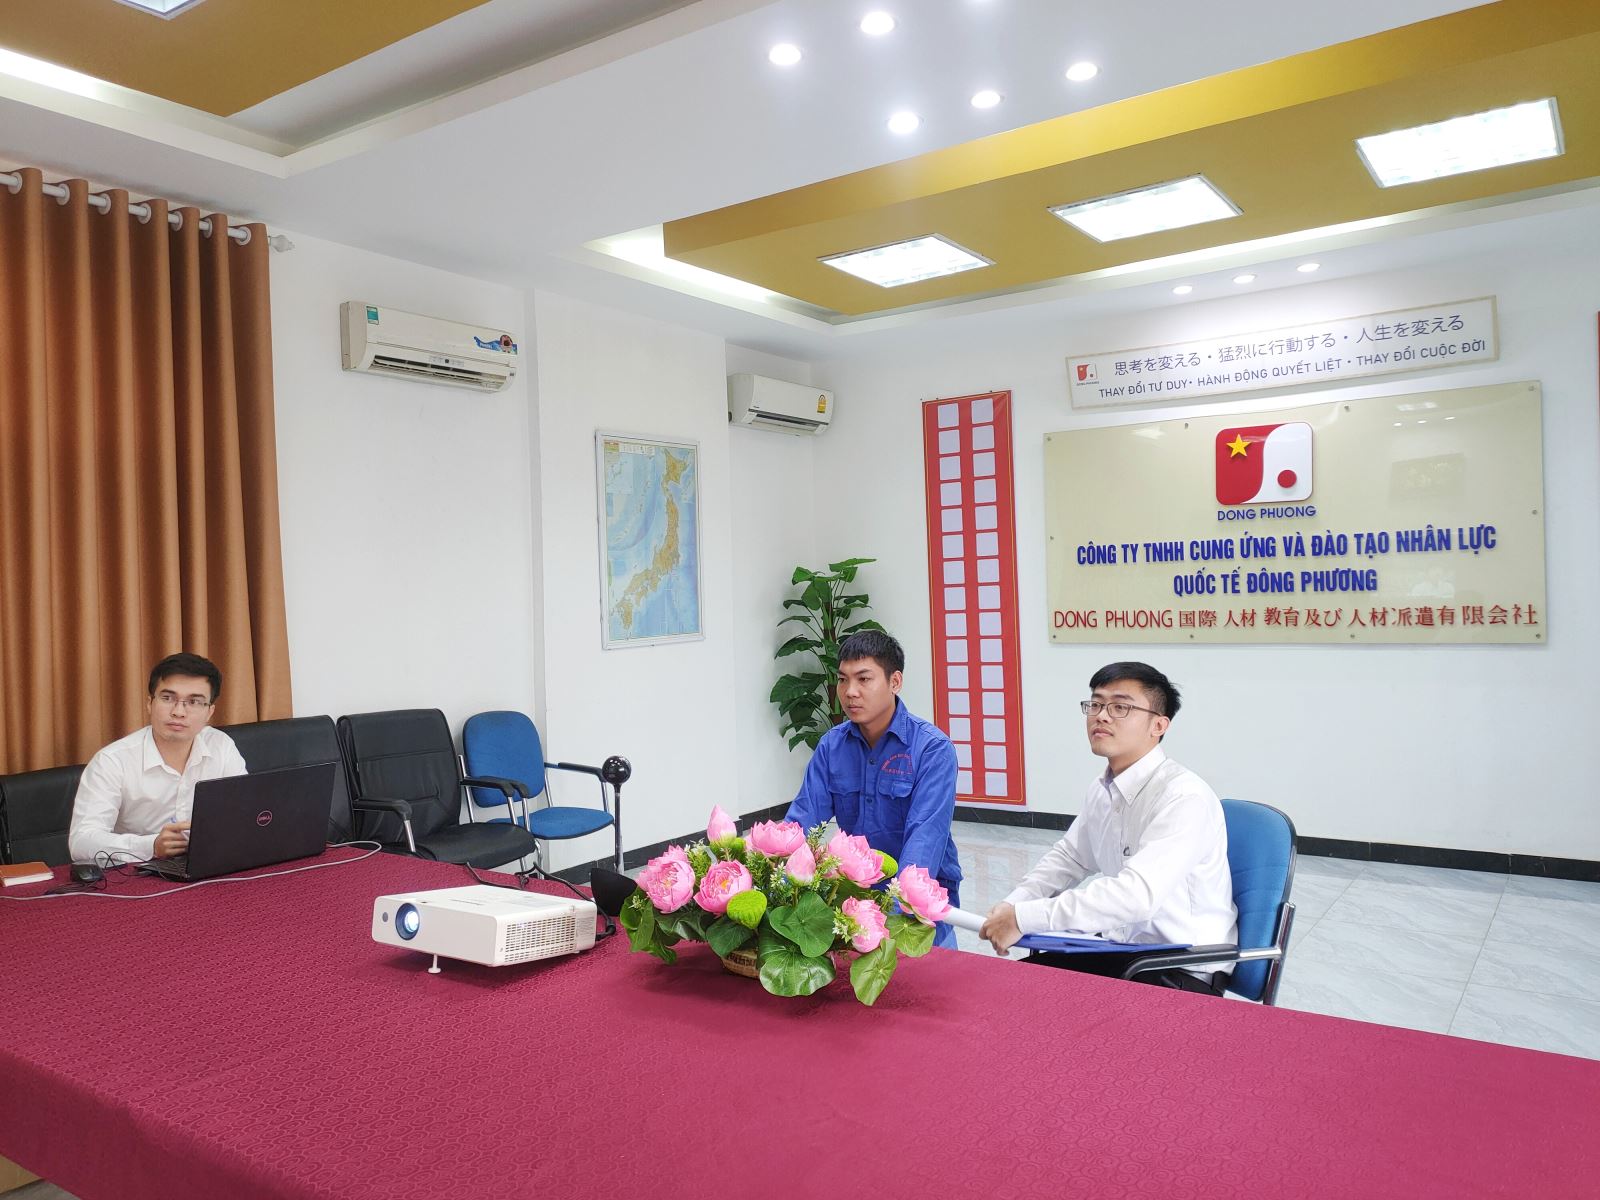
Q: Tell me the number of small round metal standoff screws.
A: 10